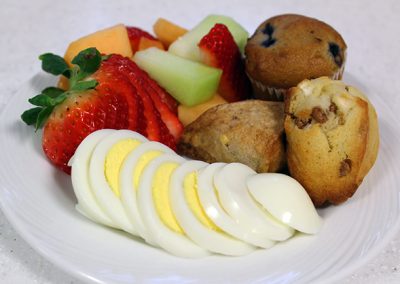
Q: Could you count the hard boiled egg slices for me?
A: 8